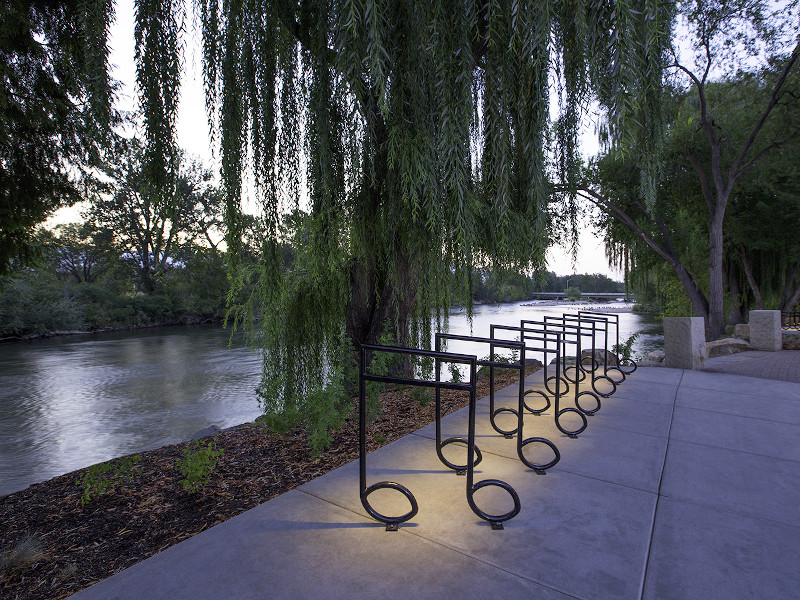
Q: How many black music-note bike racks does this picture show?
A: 7